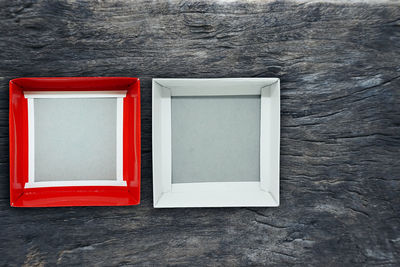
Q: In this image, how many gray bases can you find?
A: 2